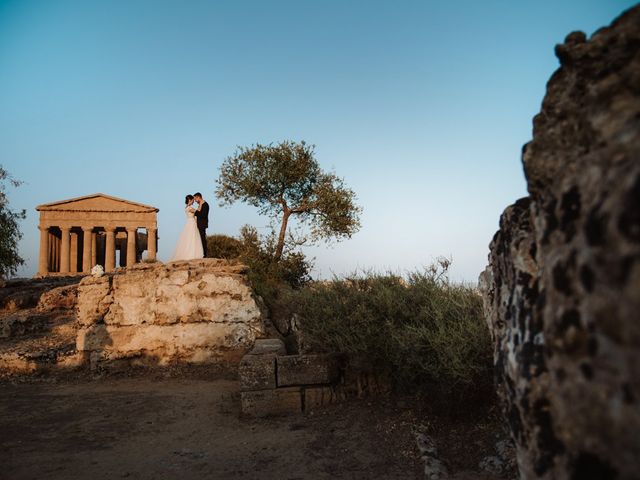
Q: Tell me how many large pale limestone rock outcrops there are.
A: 1